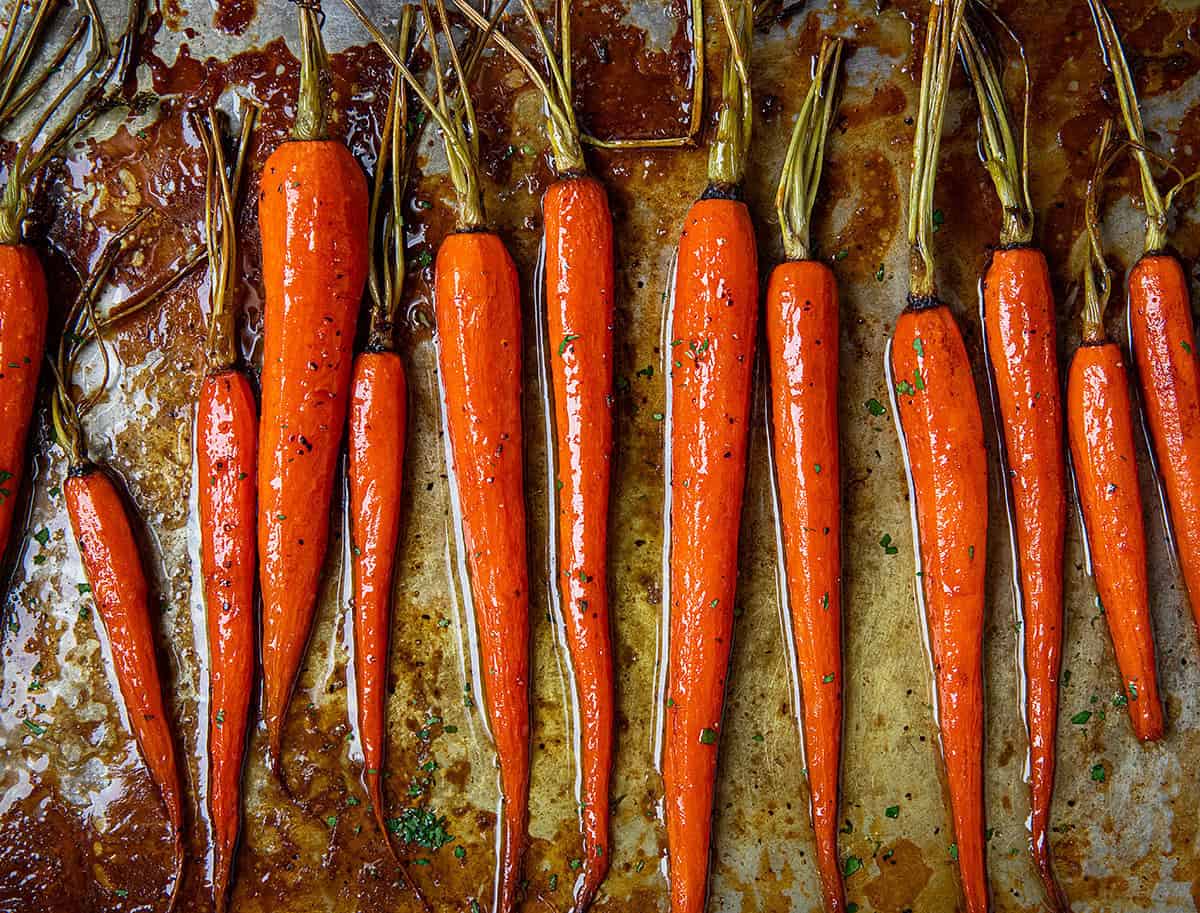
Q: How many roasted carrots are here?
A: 13